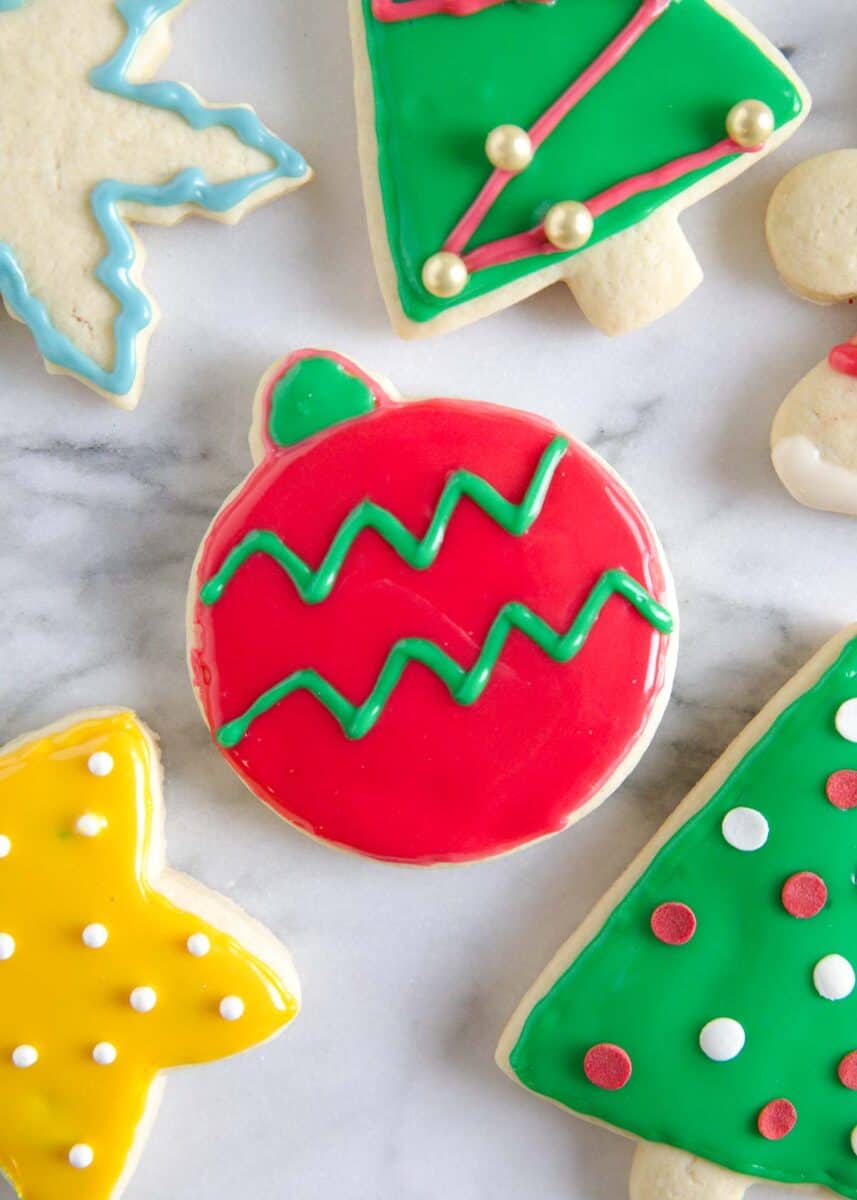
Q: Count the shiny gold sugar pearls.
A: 4